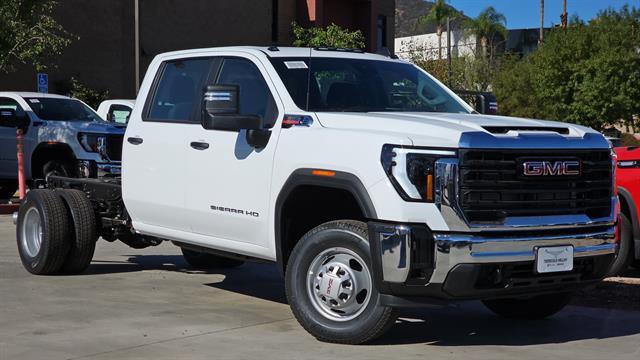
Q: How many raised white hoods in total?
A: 0